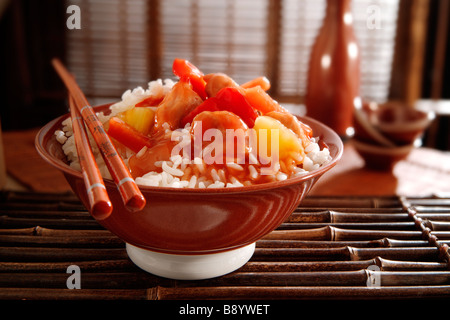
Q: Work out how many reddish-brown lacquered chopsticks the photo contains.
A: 2